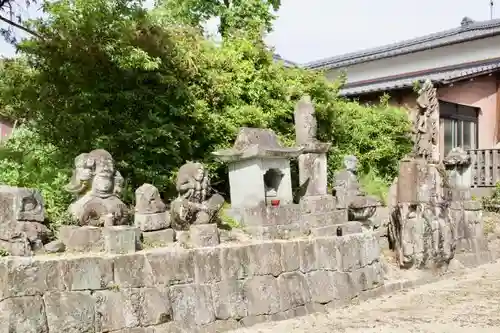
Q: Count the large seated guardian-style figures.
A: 2